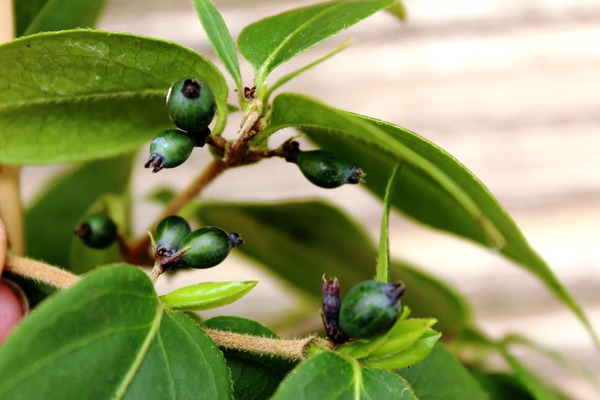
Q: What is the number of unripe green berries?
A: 7